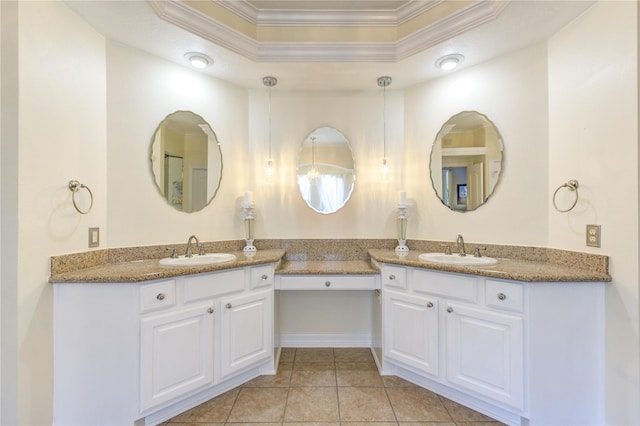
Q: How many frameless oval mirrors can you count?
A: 3